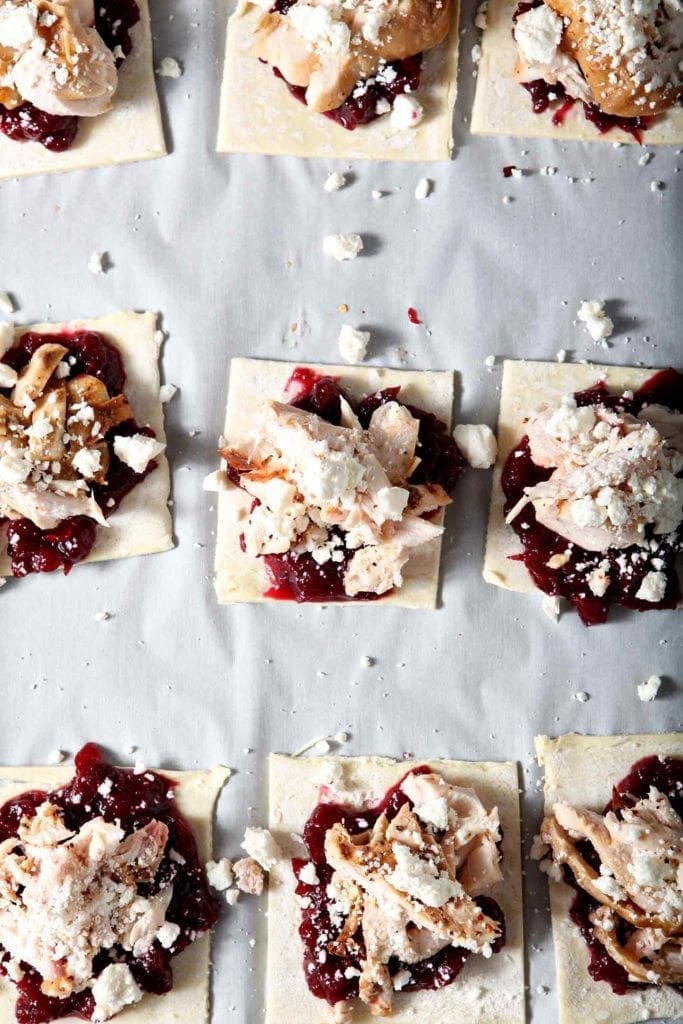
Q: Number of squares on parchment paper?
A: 9